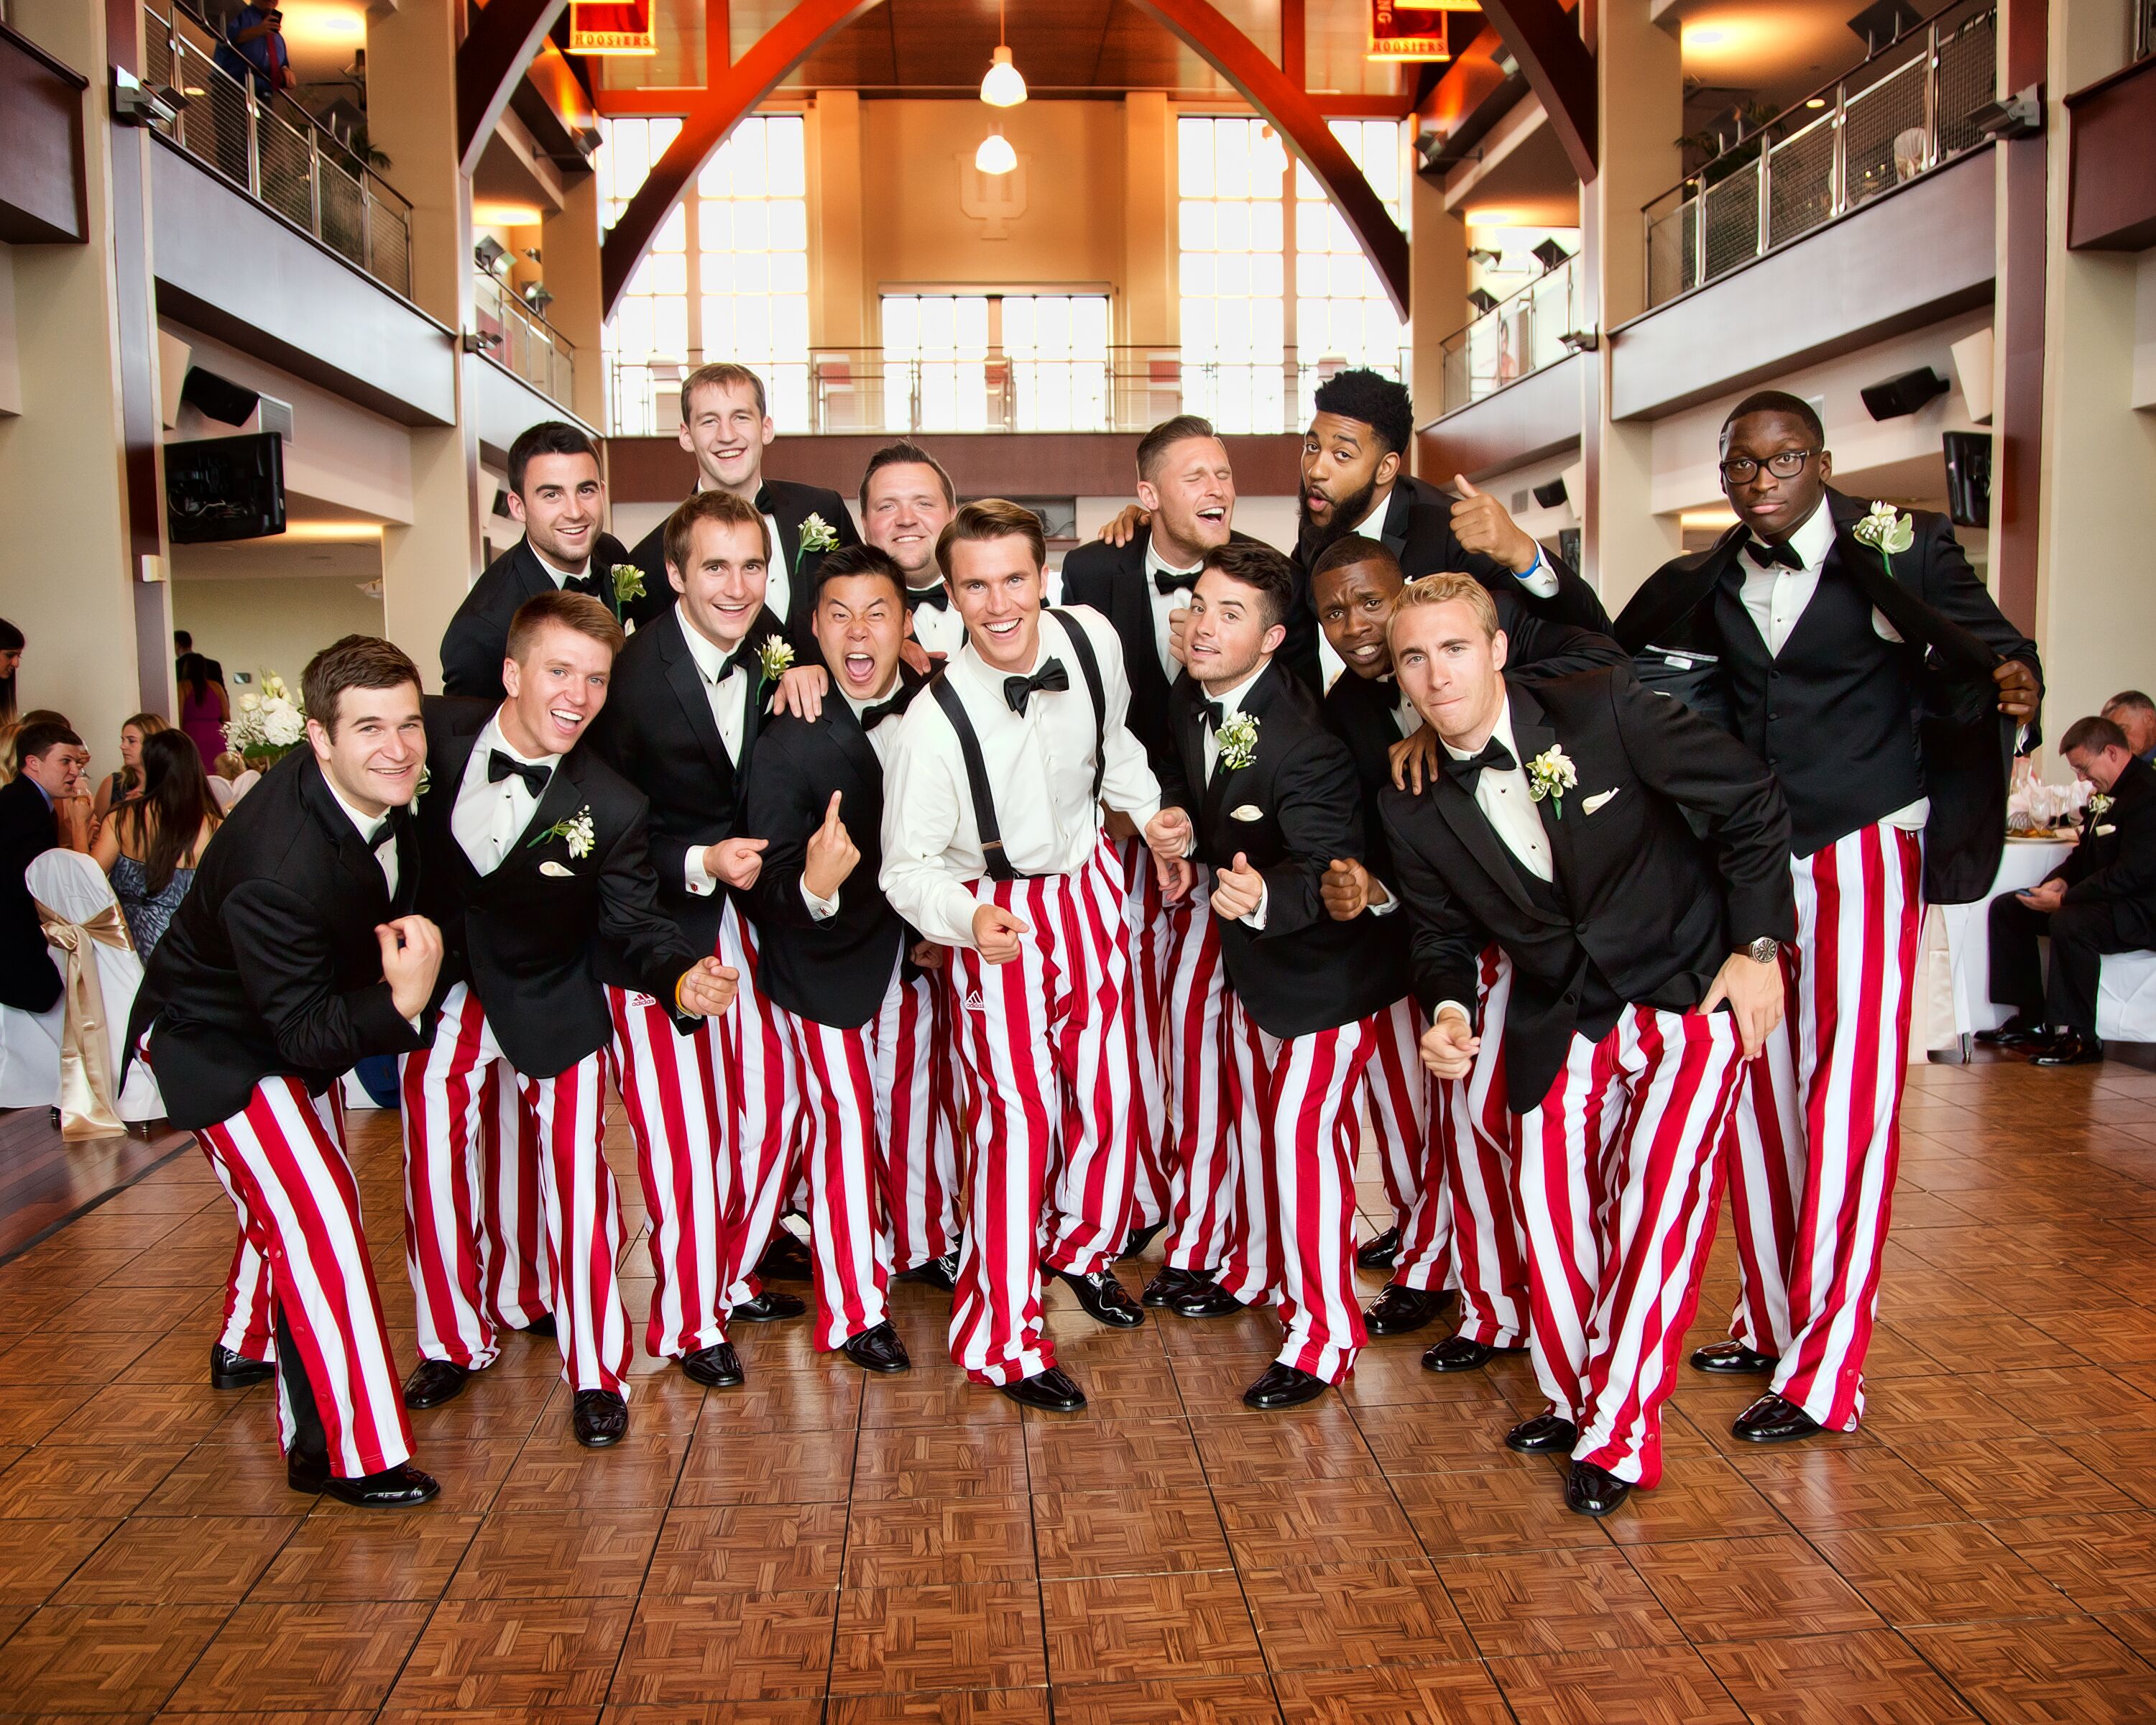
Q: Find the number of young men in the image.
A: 14